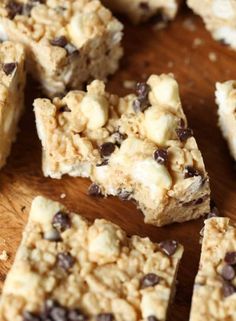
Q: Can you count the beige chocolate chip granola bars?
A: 8